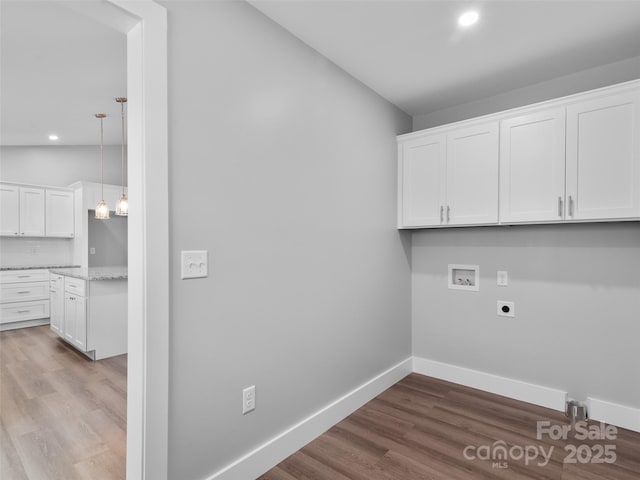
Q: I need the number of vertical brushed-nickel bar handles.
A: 4